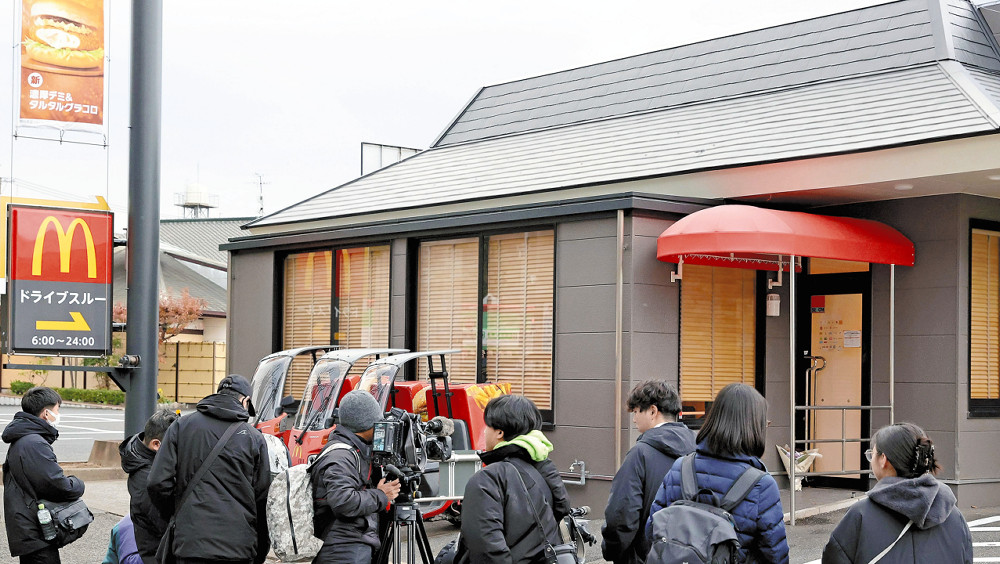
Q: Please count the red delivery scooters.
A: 3